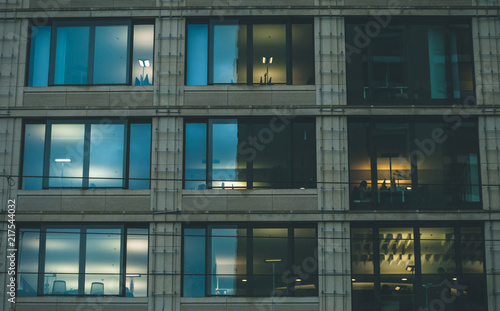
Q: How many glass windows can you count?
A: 9